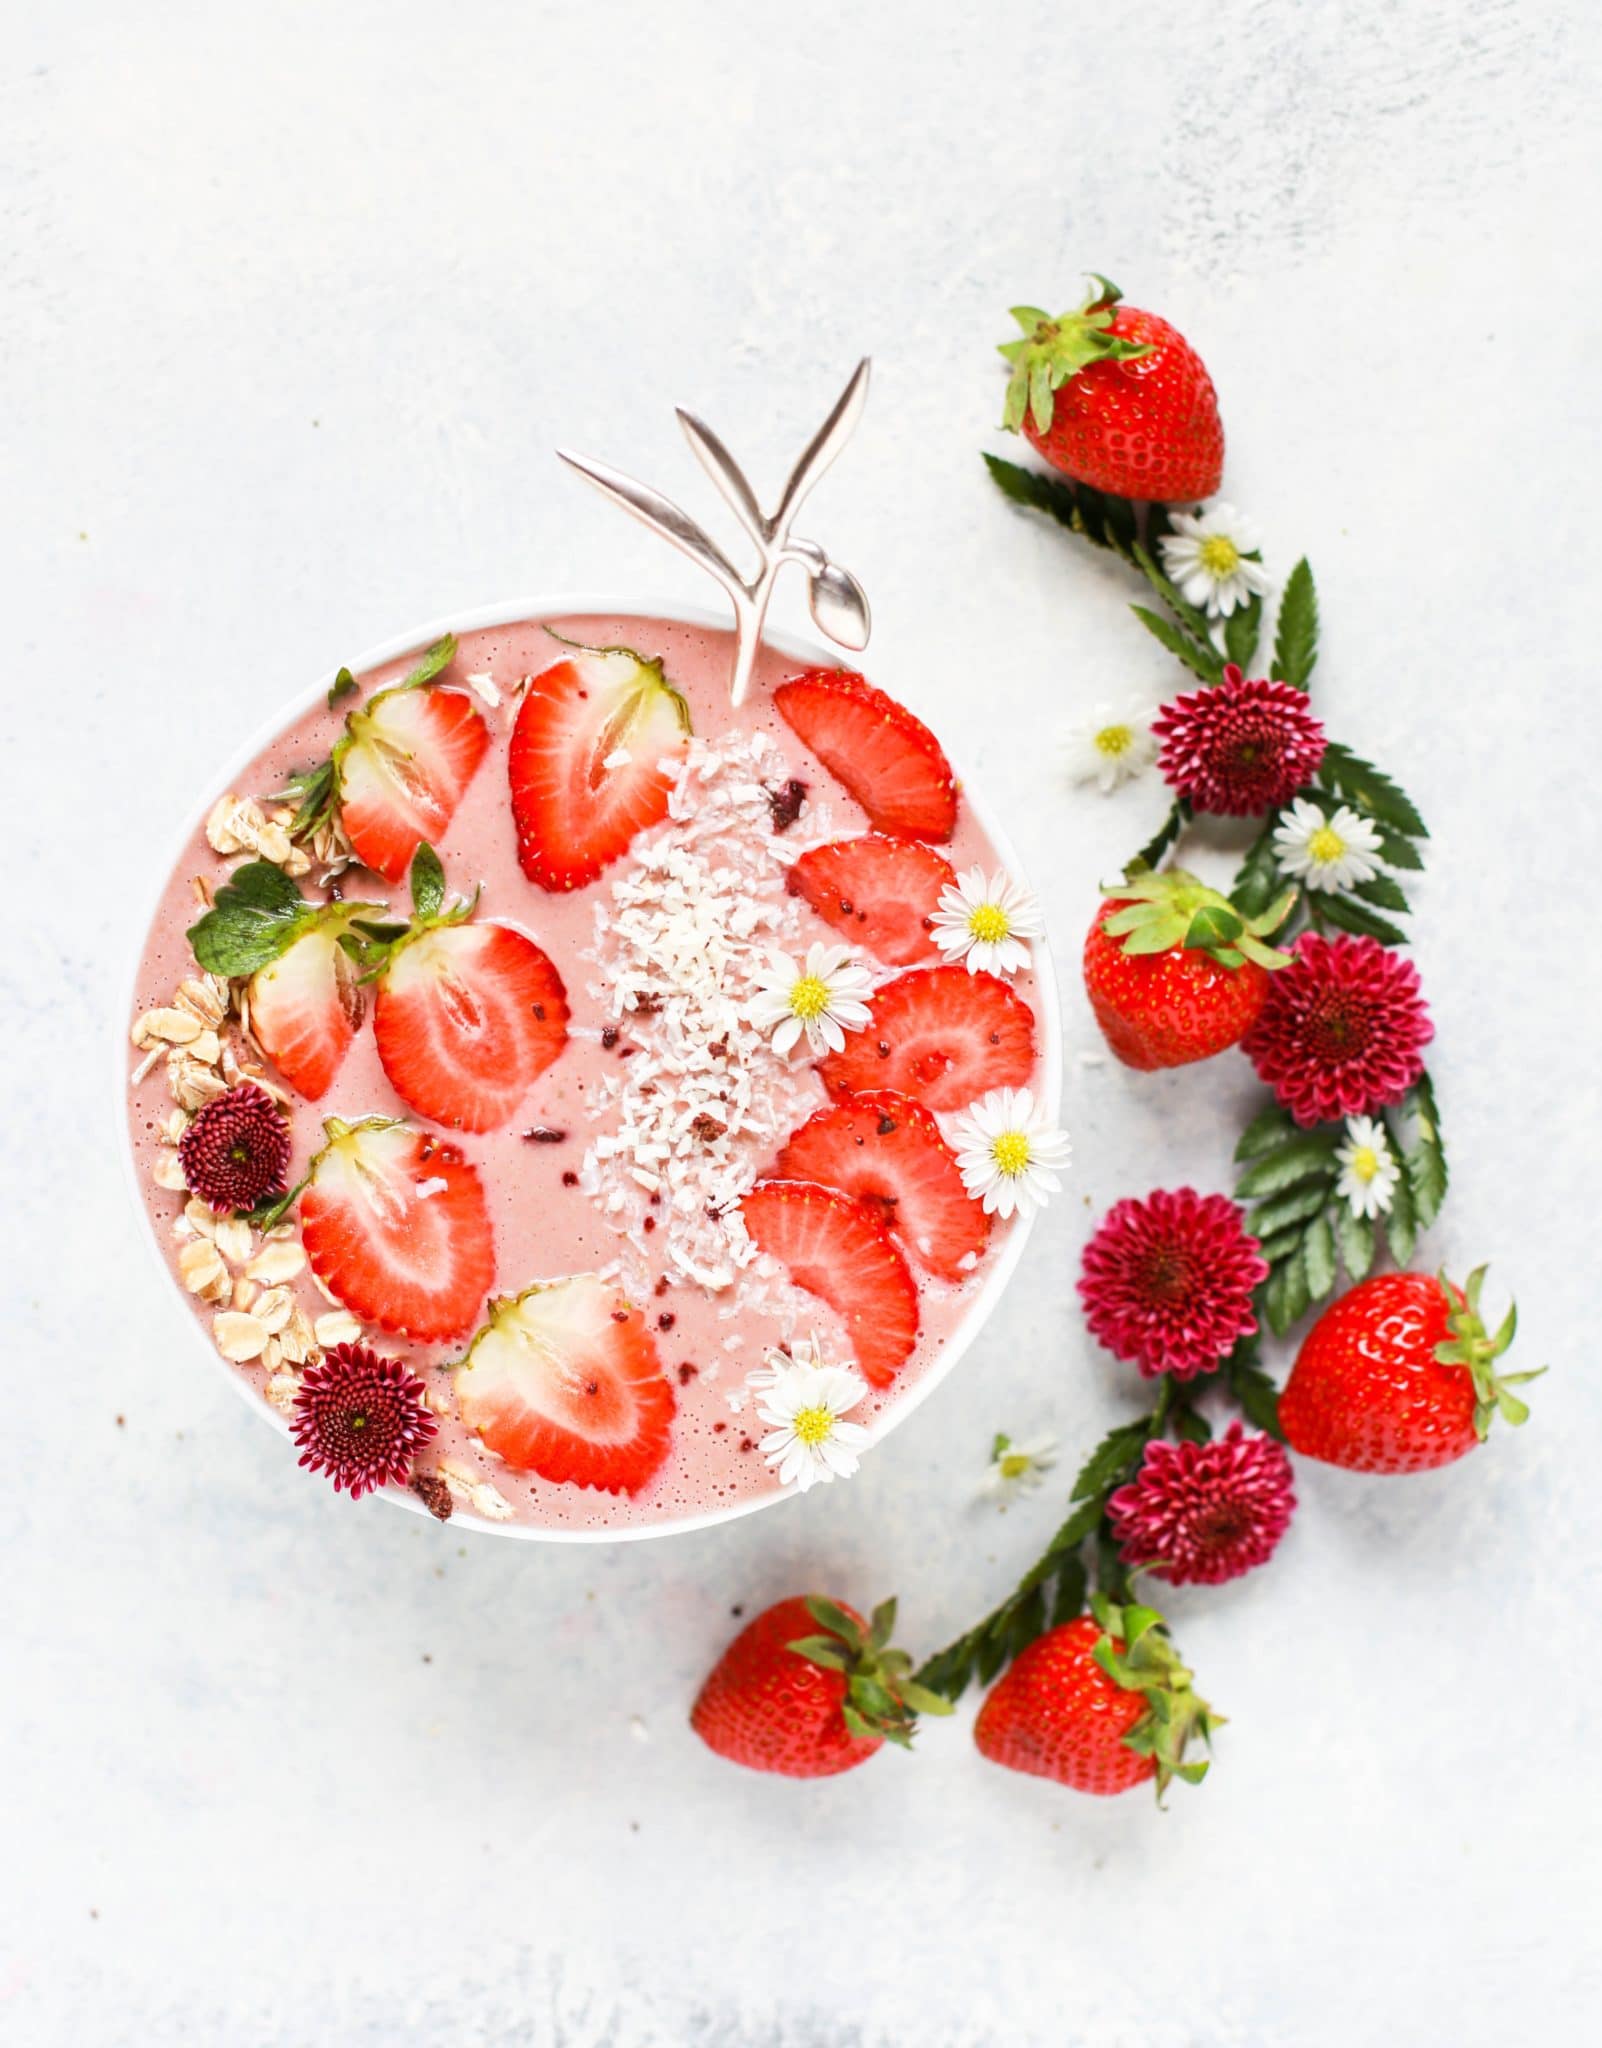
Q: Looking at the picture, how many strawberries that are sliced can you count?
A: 11